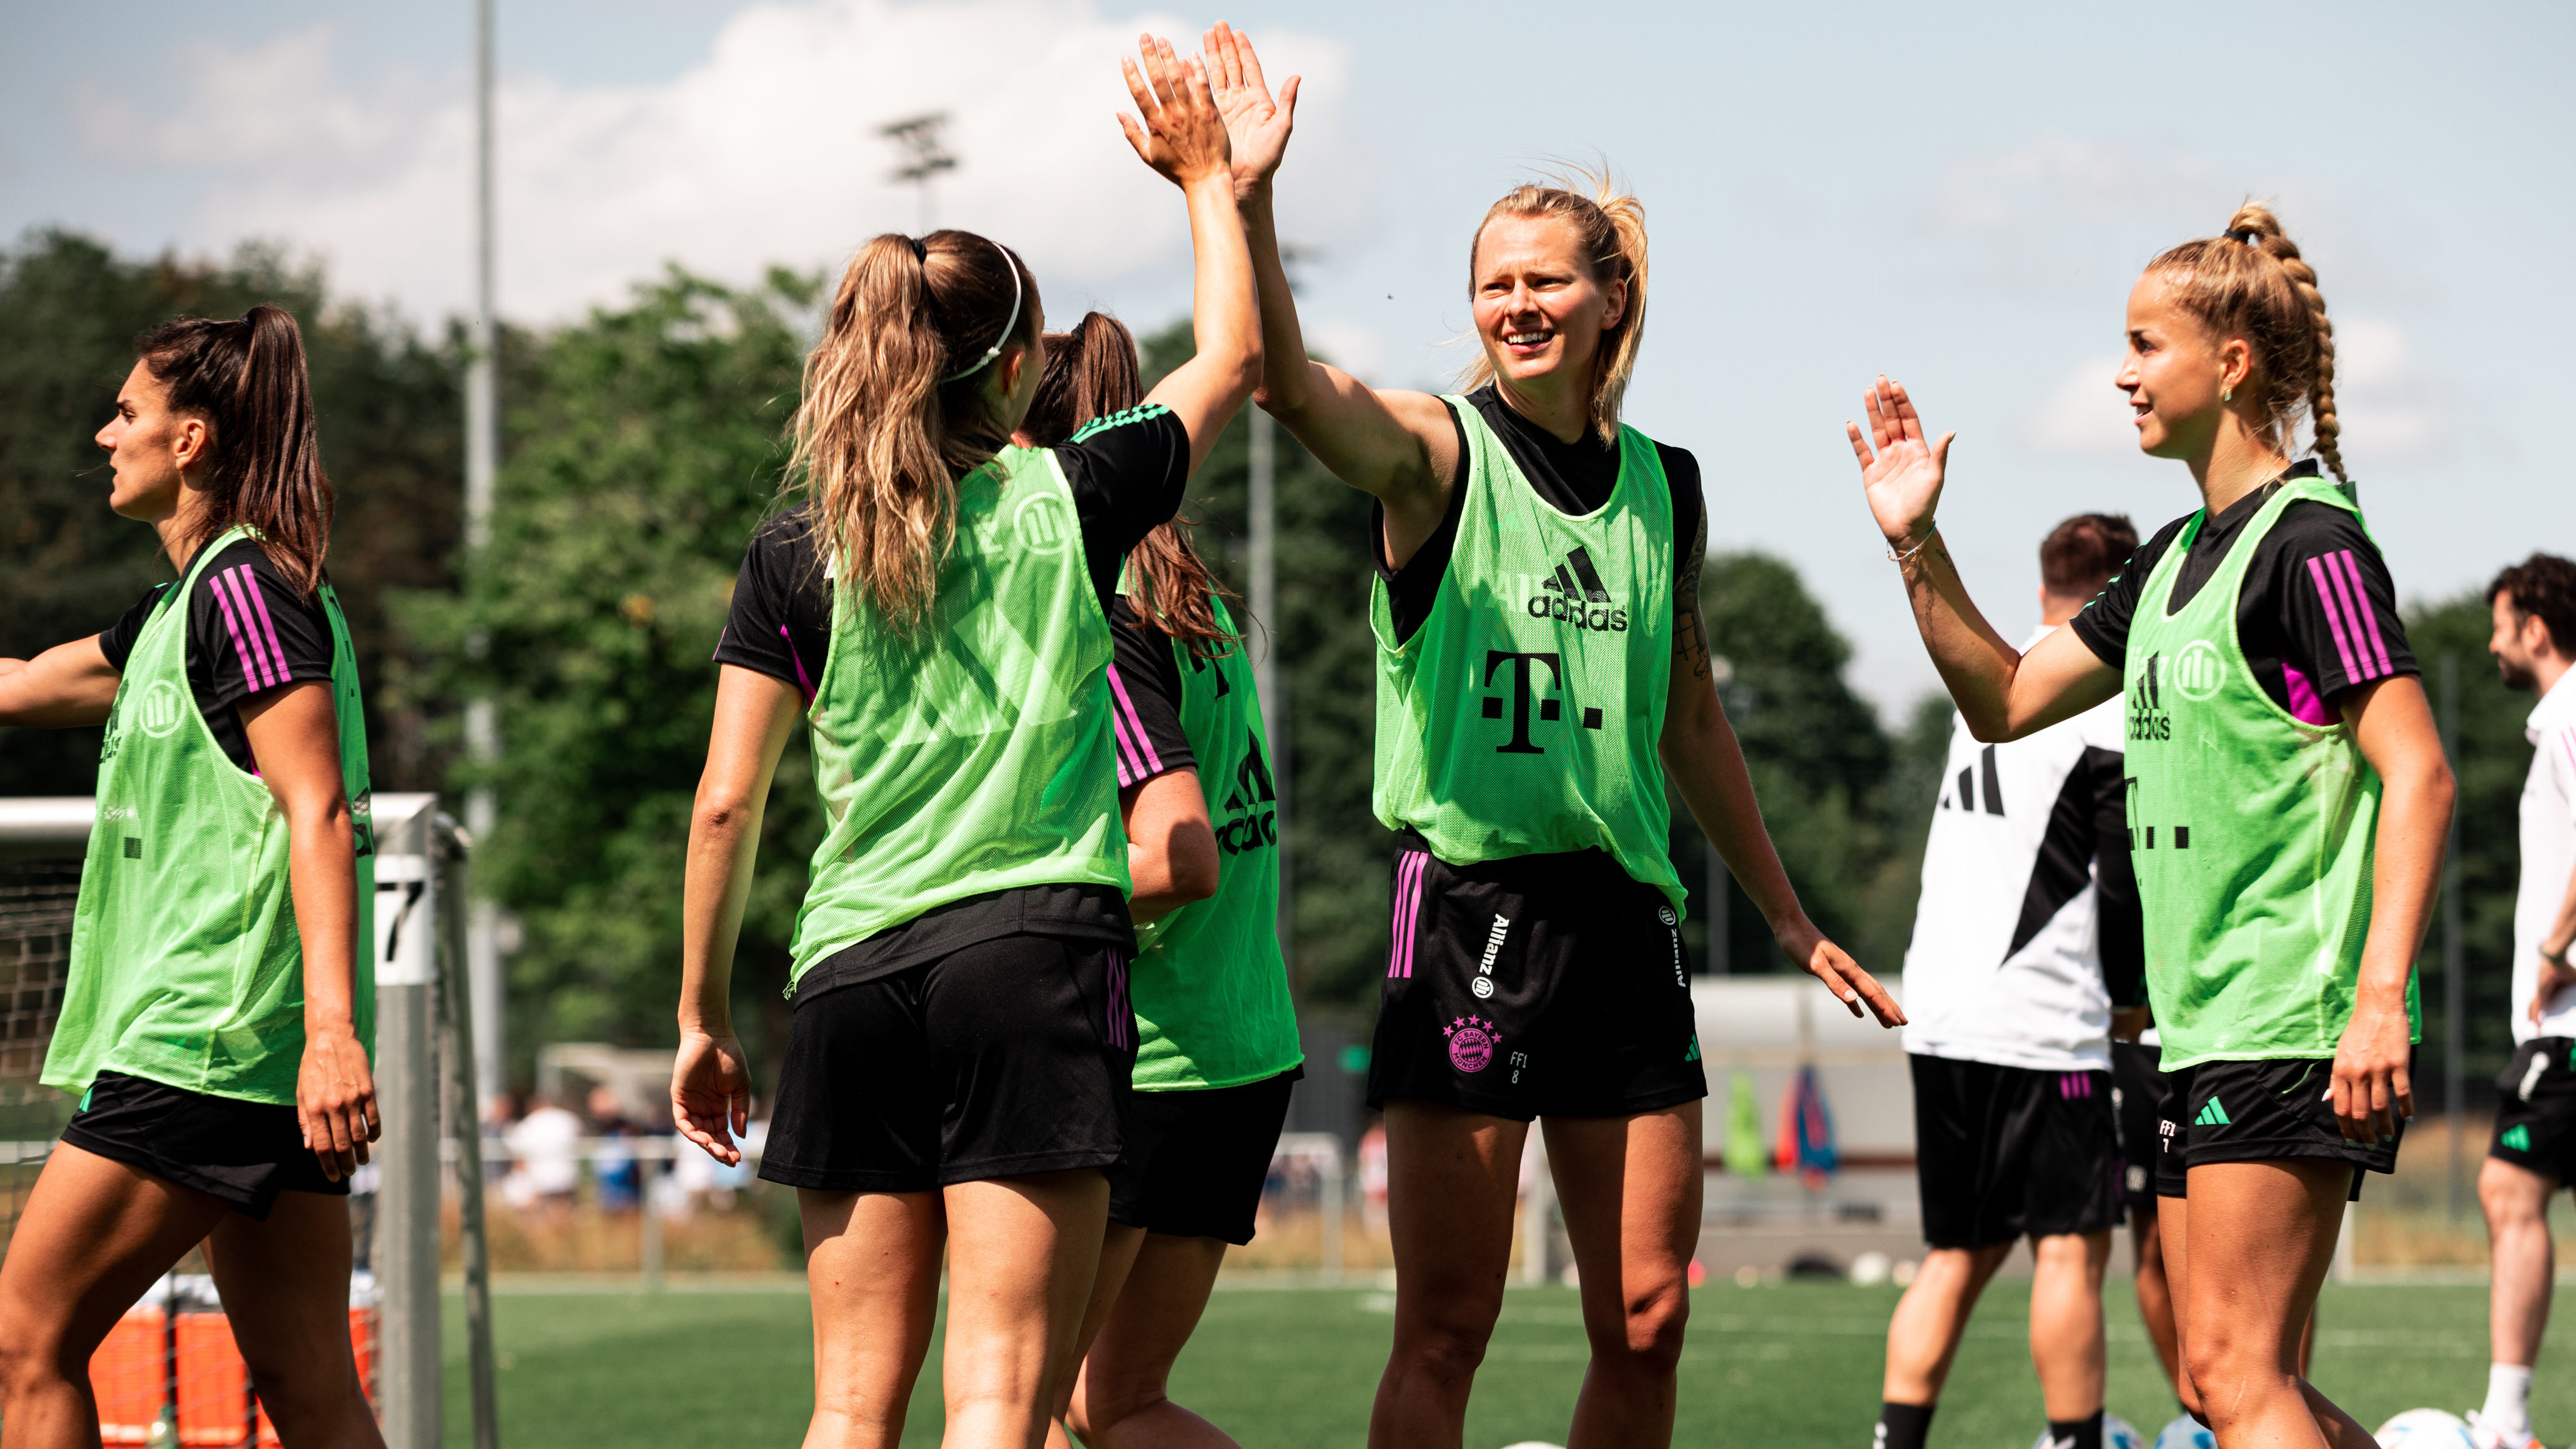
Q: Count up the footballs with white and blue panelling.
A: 3